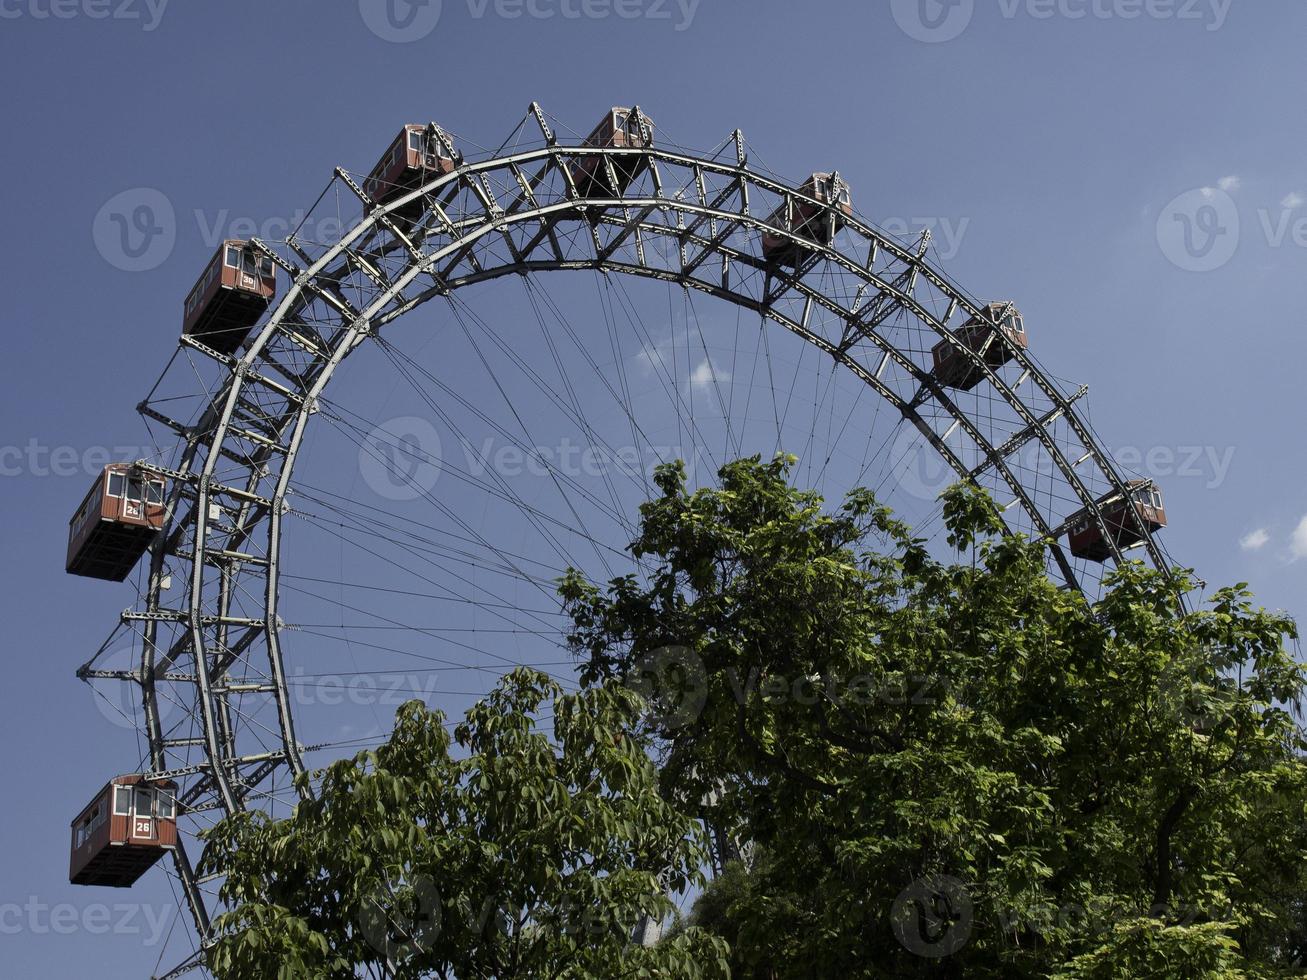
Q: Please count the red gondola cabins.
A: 8